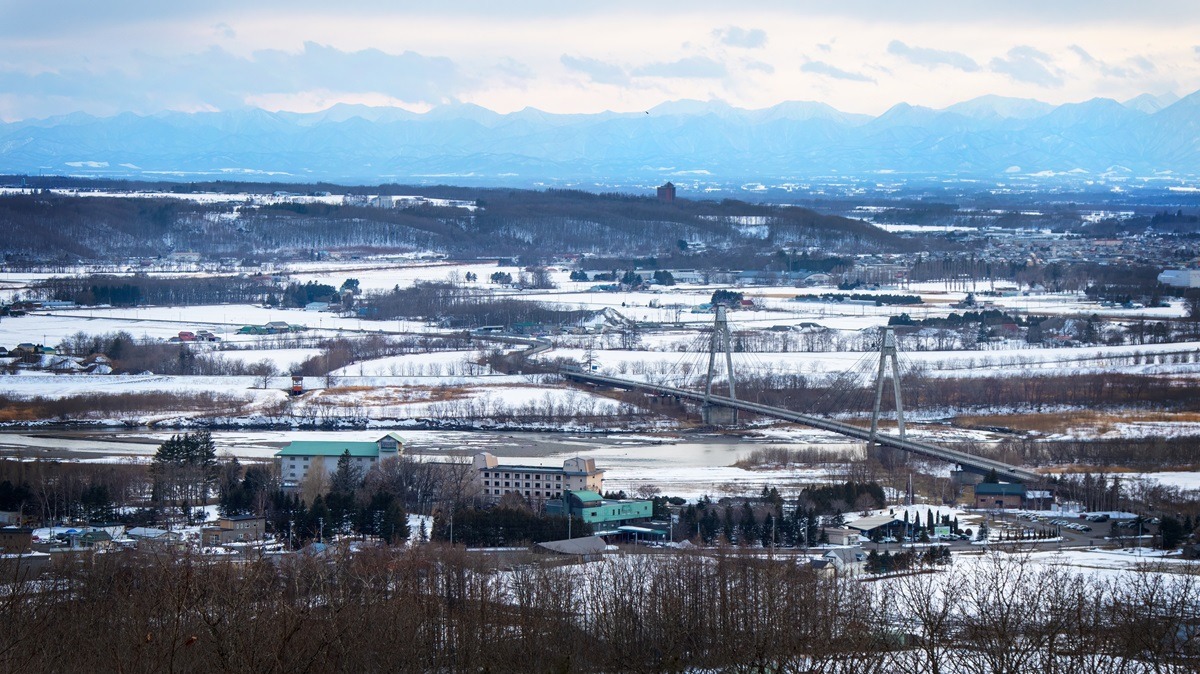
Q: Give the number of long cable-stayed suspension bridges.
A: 1